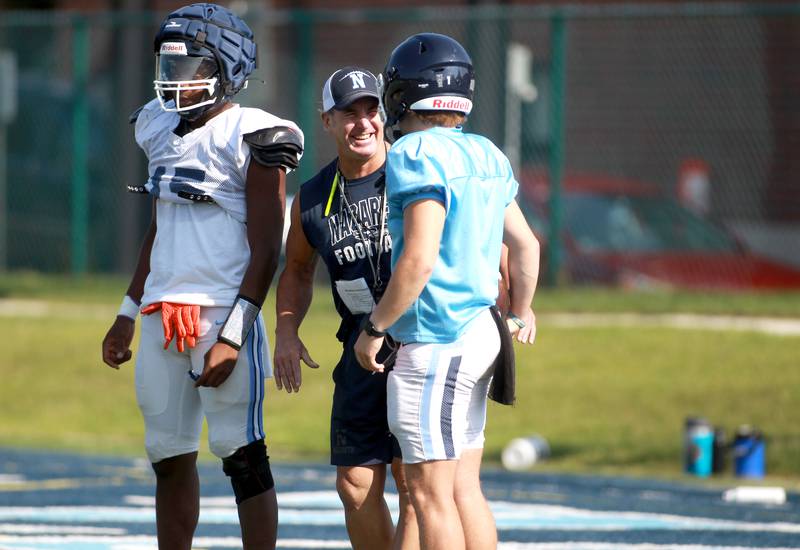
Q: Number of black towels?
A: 1